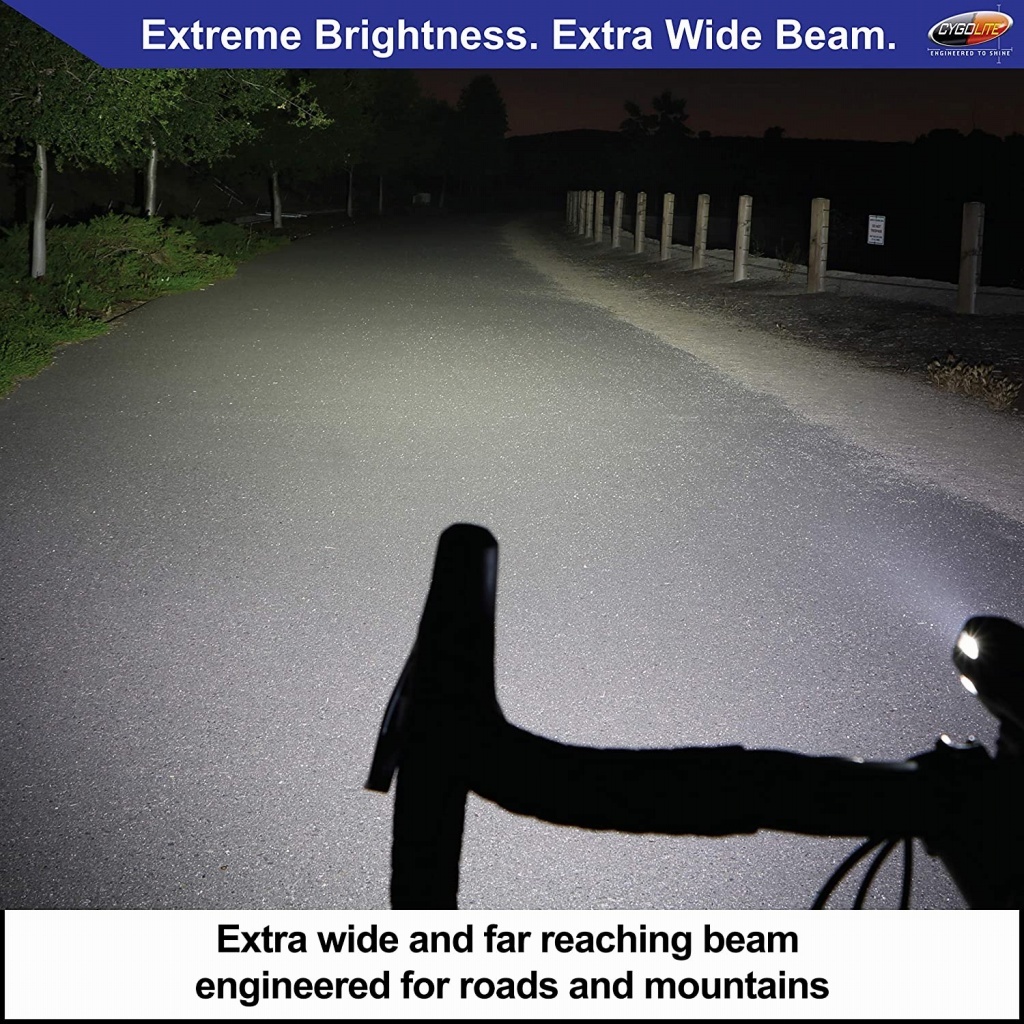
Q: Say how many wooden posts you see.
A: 13